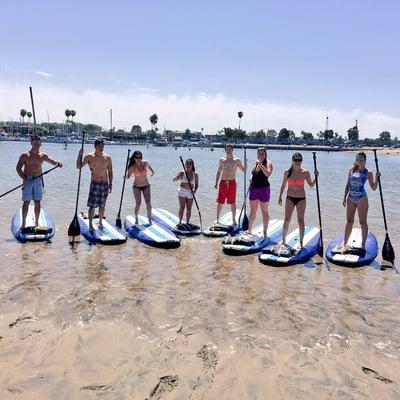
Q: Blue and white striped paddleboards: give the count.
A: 8